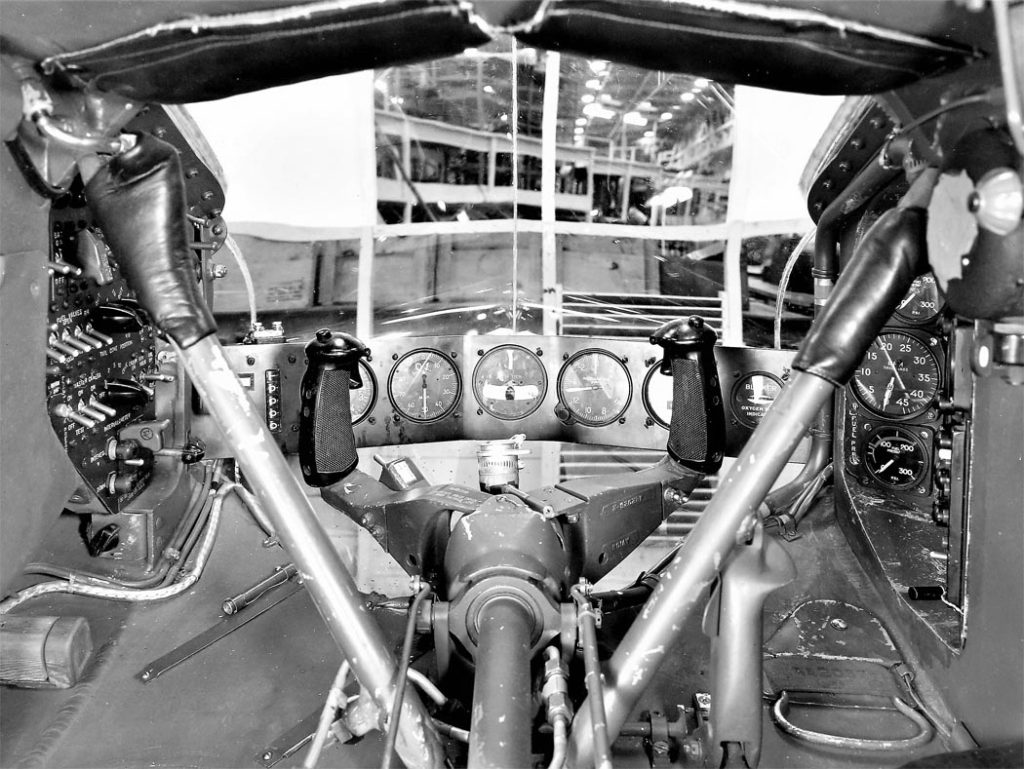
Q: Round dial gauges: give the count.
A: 9